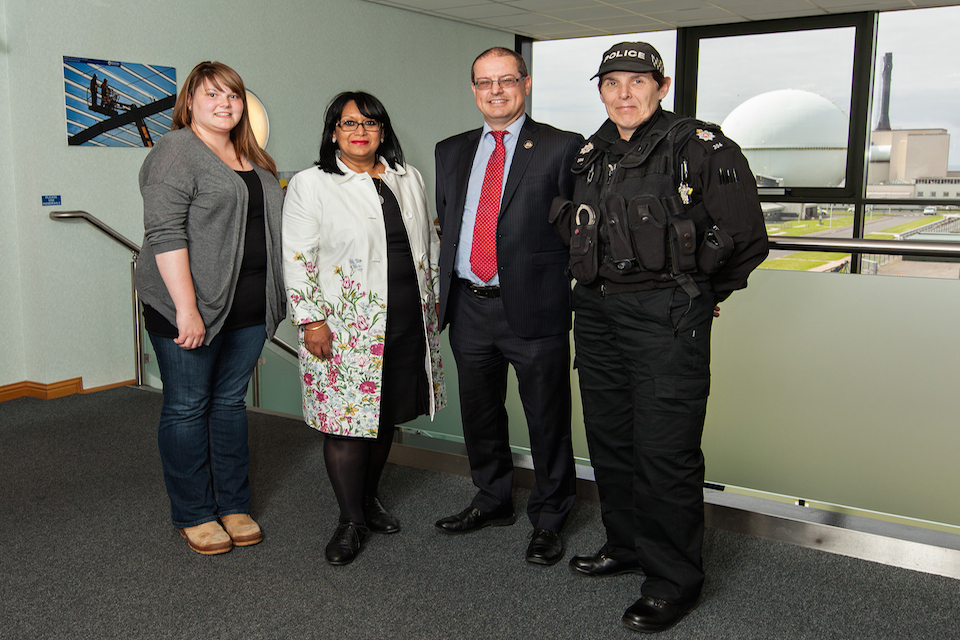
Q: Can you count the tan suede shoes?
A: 2